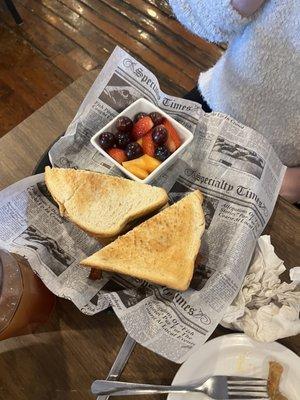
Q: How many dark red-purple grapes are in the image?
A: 8